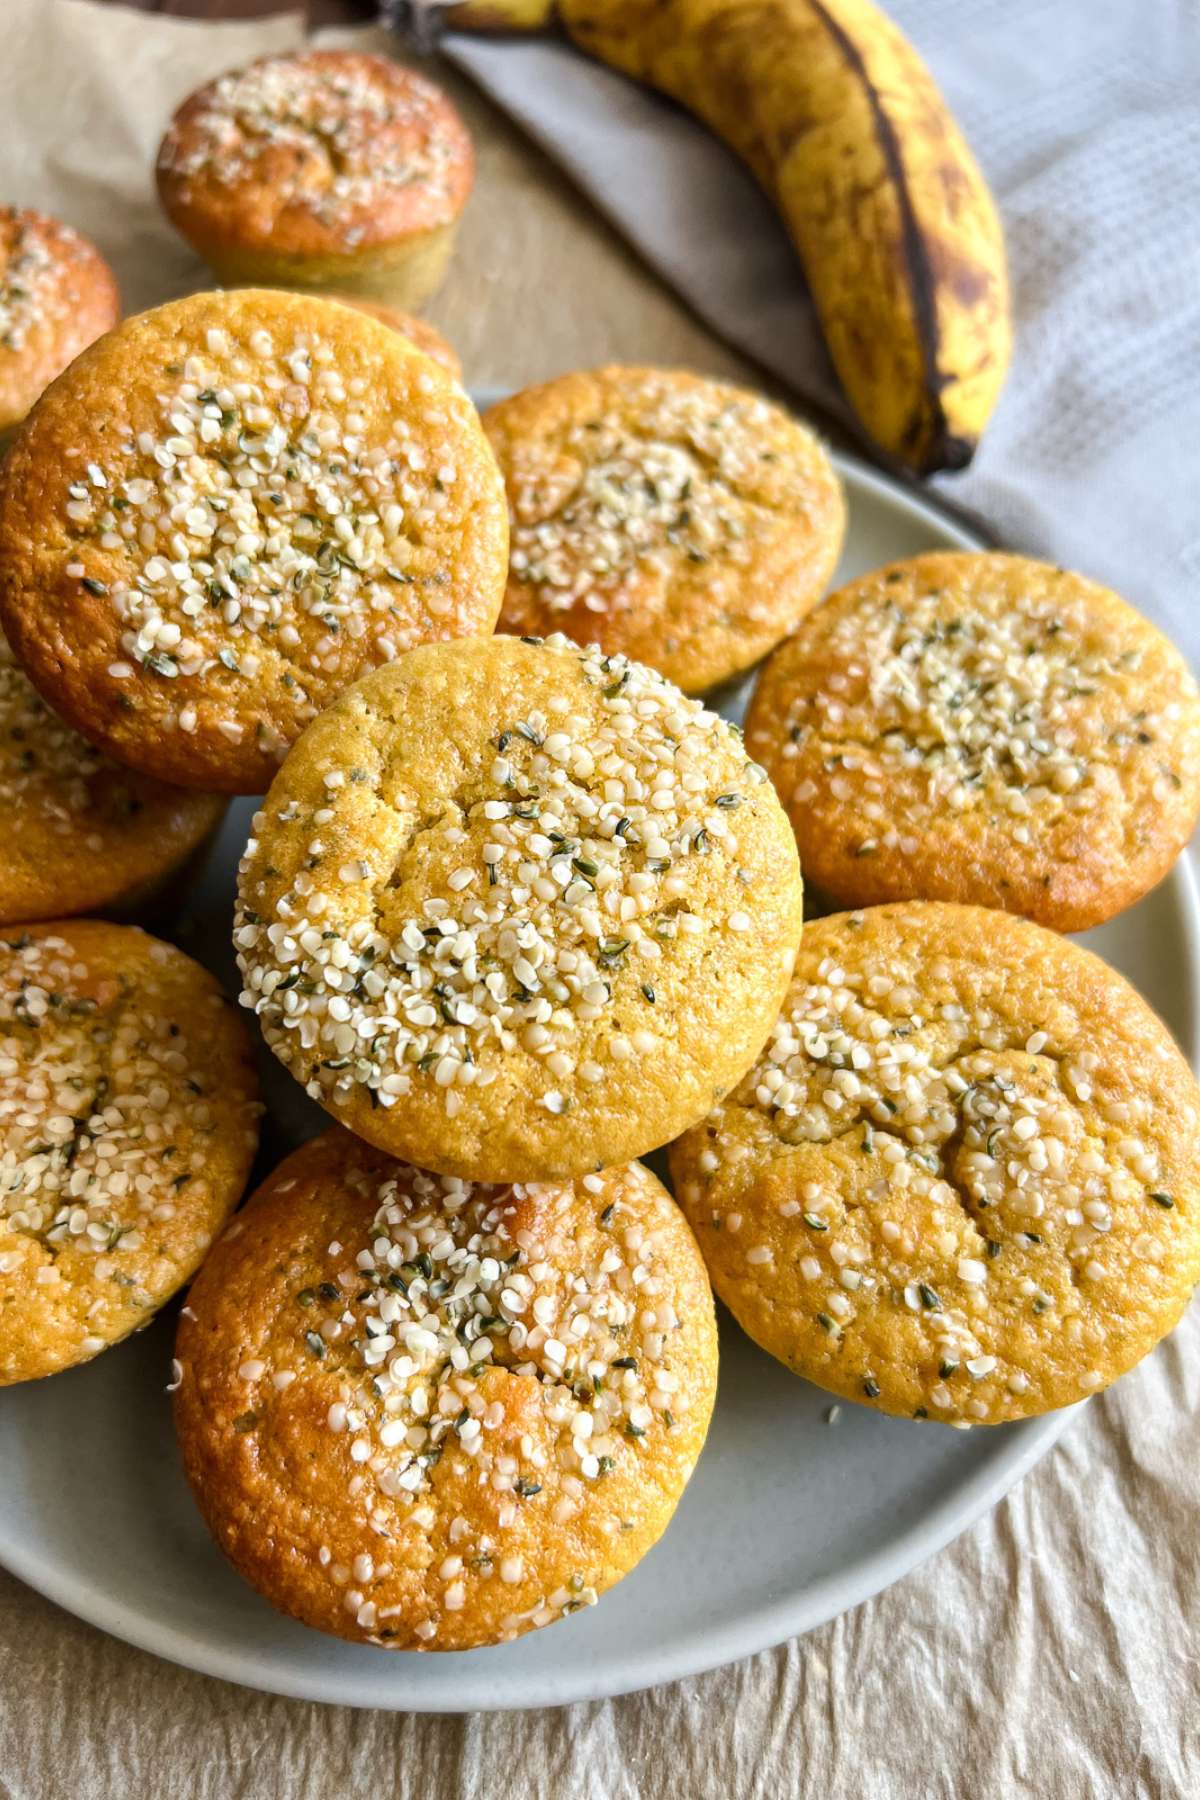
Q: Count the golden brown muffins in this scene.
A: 11